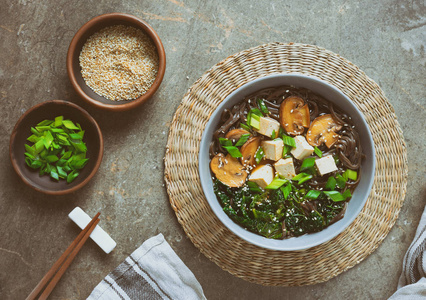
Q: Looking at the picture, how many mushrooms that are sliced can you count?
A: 5